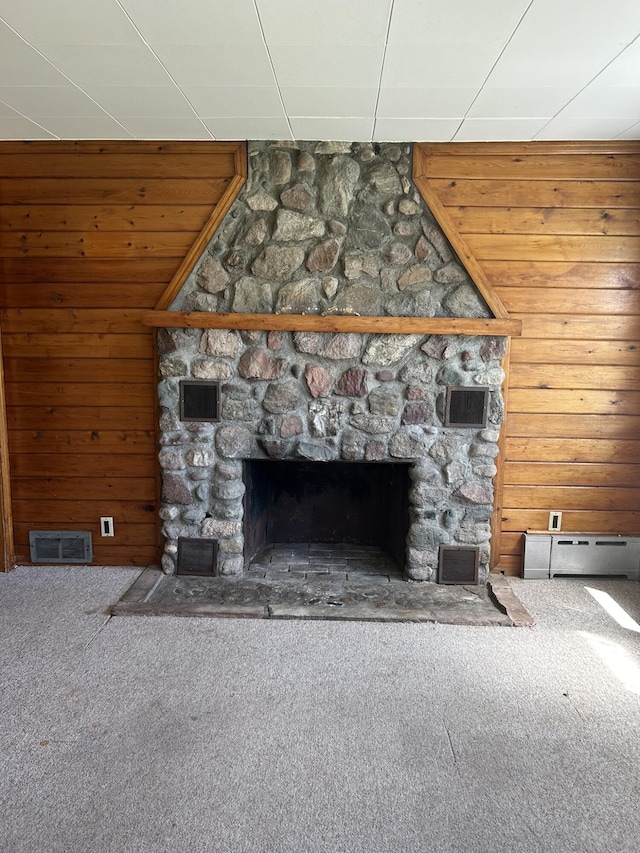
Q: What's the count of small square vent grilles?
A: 4